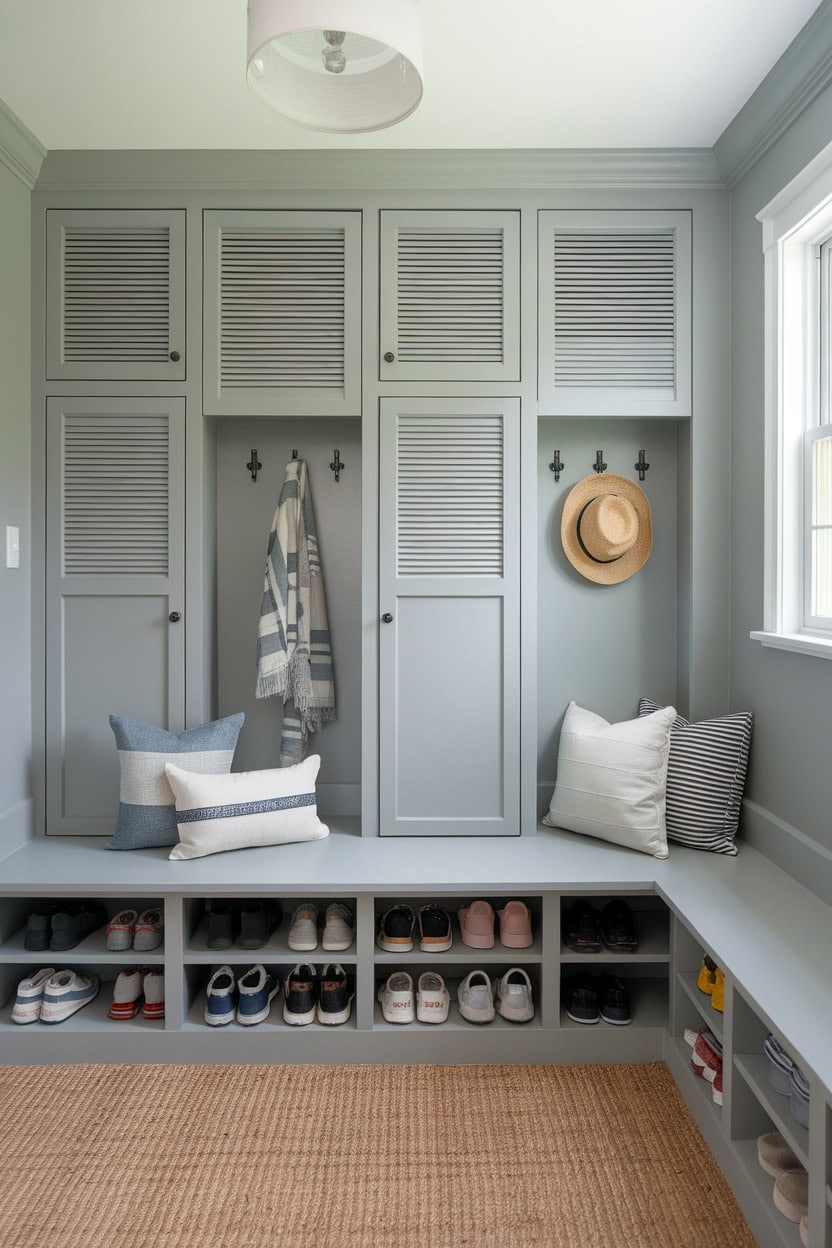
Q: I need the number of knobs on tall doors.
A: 2